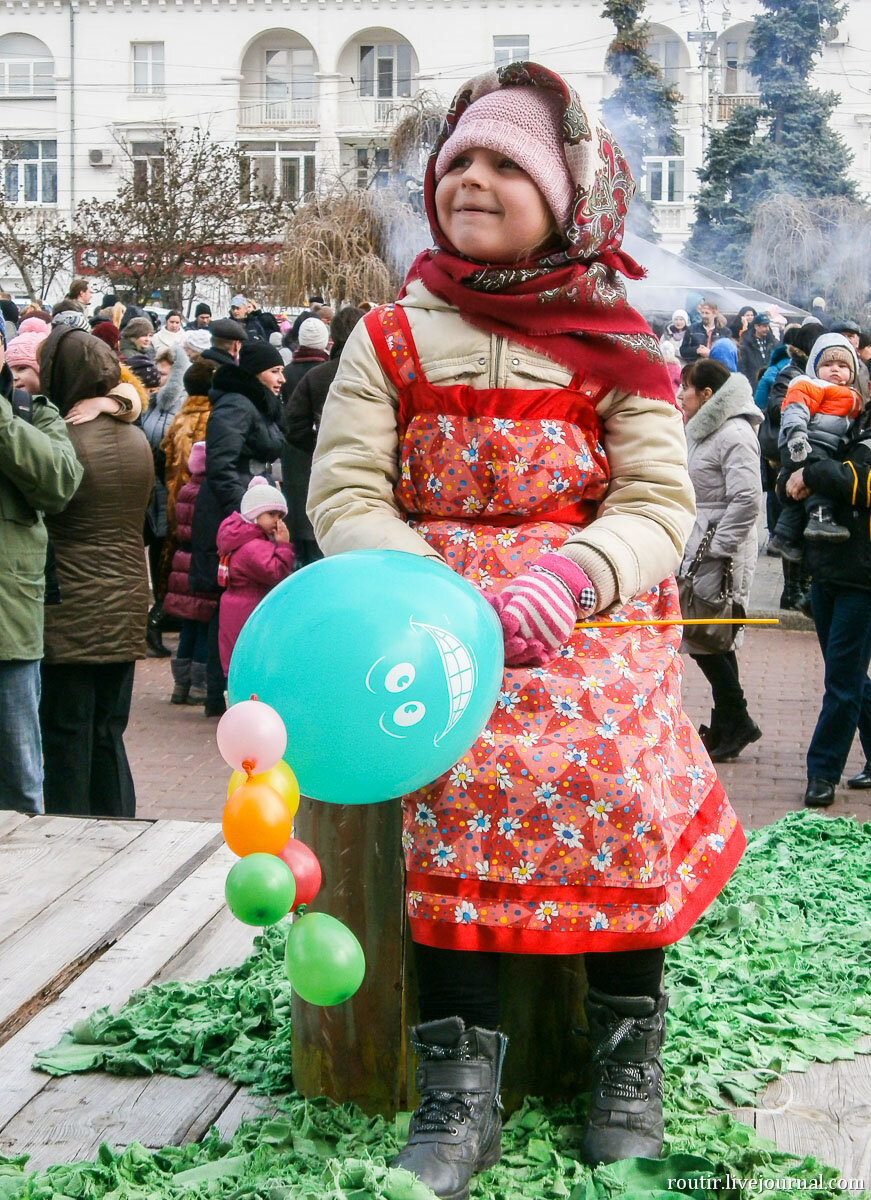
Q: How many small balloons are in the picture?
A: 6